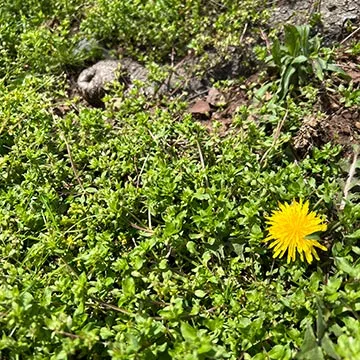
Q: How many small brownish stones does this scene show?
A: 2